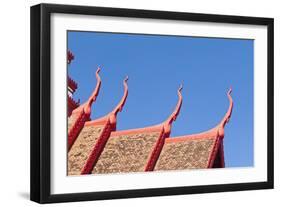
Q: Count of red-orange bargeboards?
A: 4